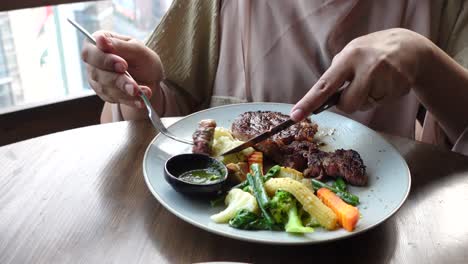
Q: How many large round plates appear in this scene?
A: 1